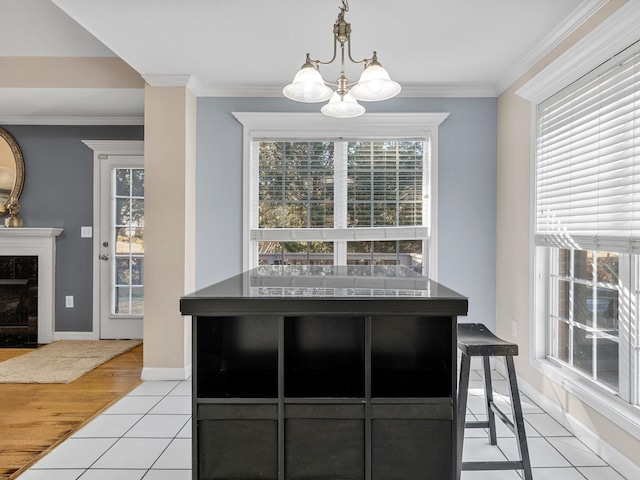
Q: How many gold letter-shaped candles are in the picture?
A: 0